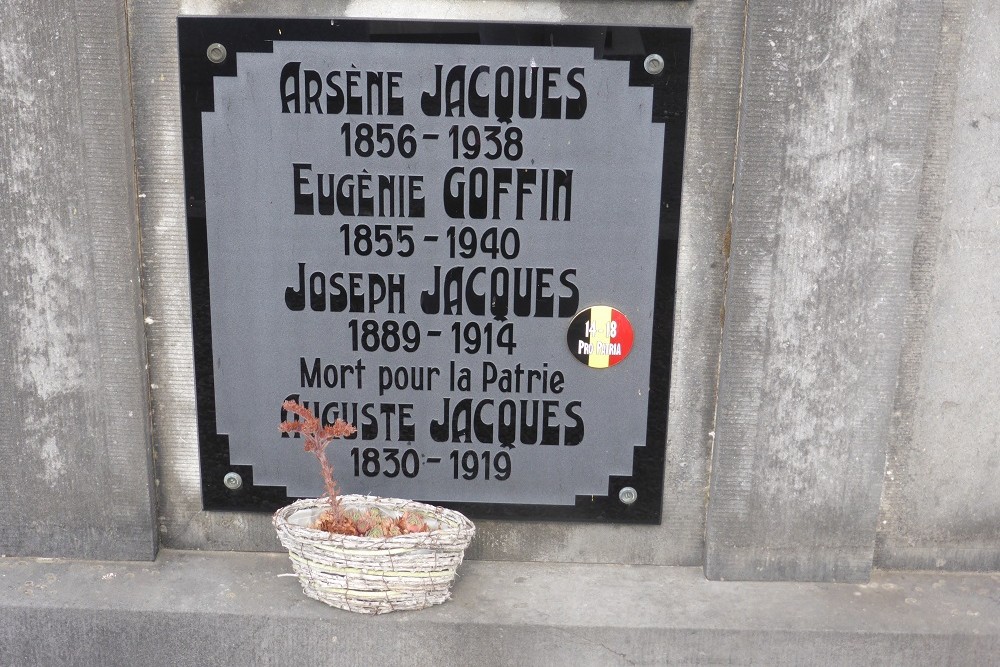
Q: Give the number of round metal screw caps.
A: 4